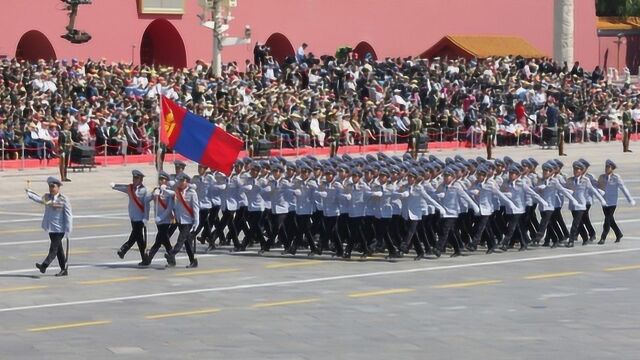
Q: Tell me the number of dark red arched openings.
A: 4